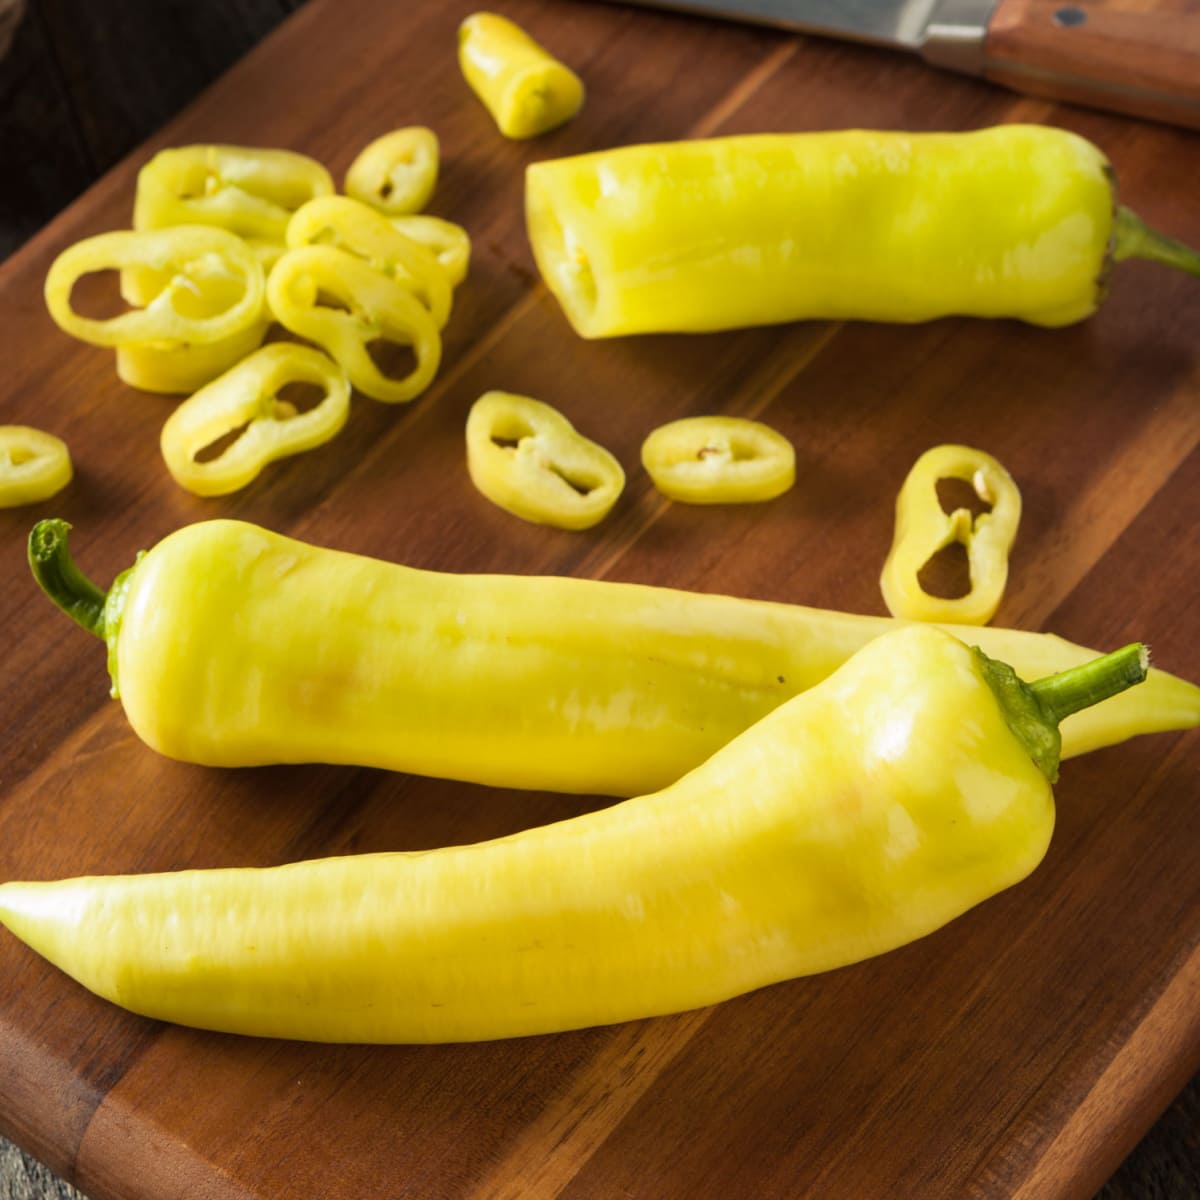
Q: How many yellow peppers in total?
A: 3